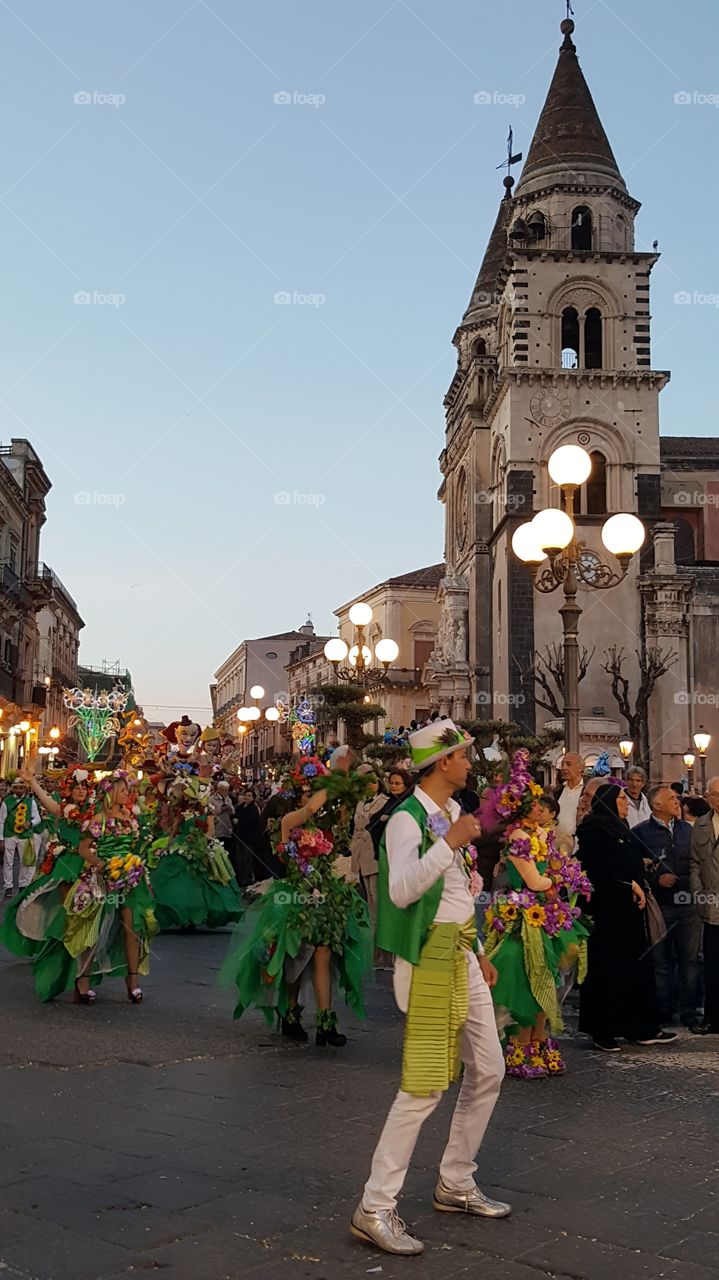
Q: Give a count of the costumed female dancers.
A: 5